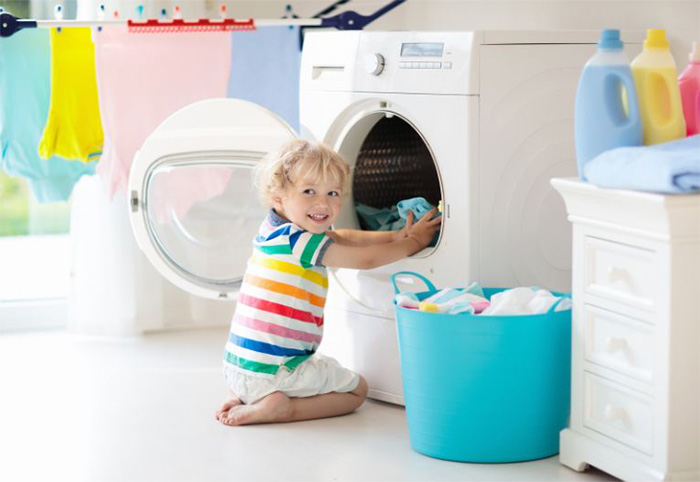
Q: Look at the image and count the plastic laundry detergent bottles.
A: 3